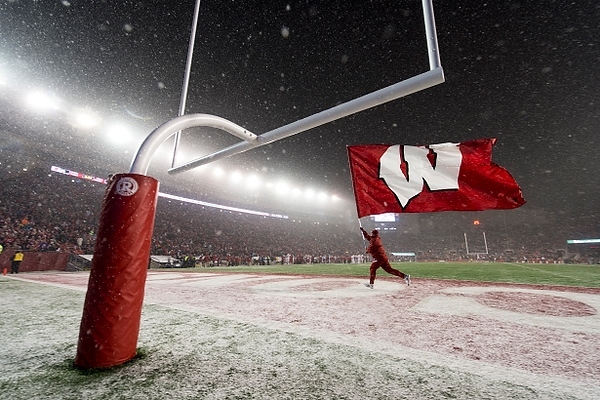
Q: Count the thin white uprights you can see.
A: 4